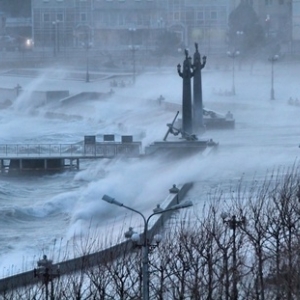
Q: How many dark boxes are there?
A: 3